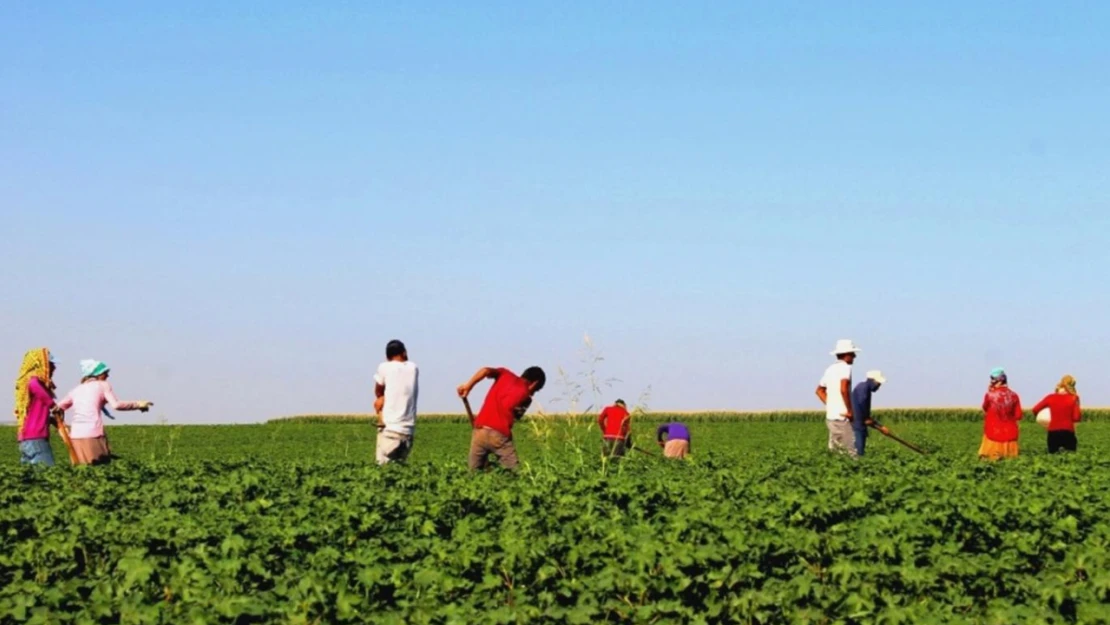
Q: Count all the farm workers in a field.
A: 10